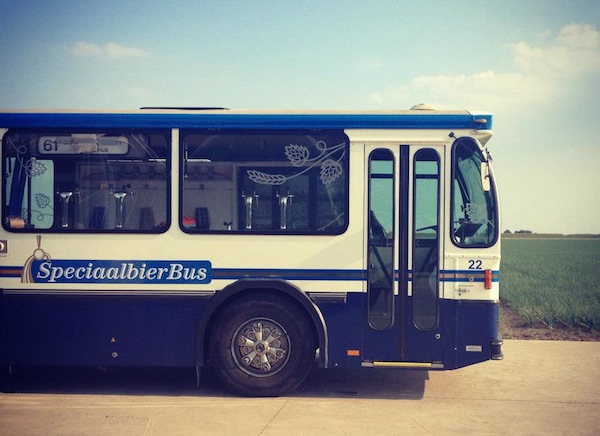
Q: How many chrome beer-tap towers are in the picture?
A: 4